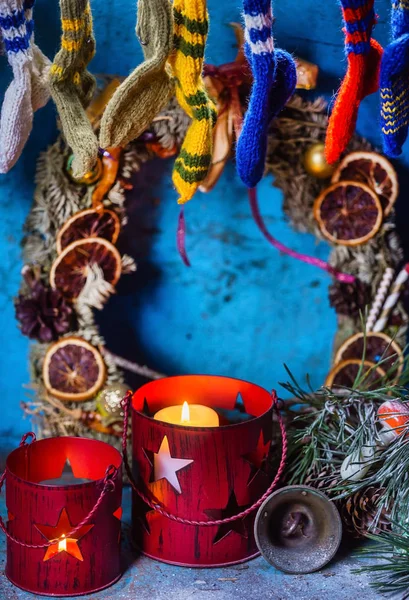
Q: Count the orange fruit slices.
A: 7